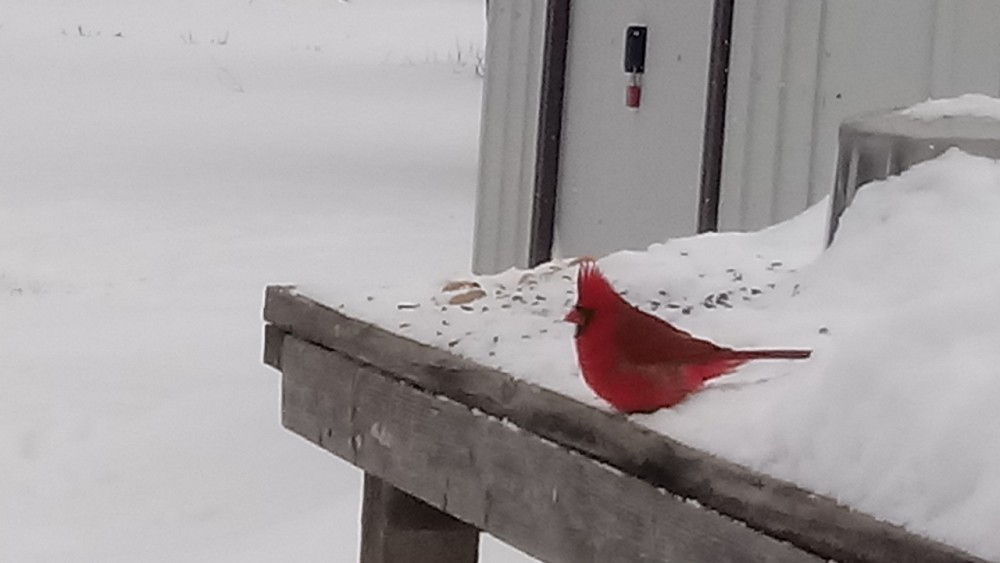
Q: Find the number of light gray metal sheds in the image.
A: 1